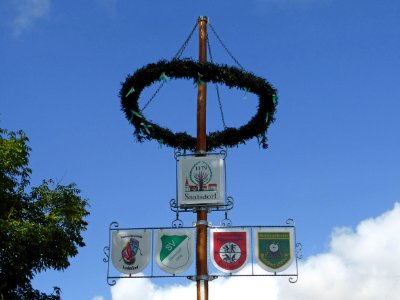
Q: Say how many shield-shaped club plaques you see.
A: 4